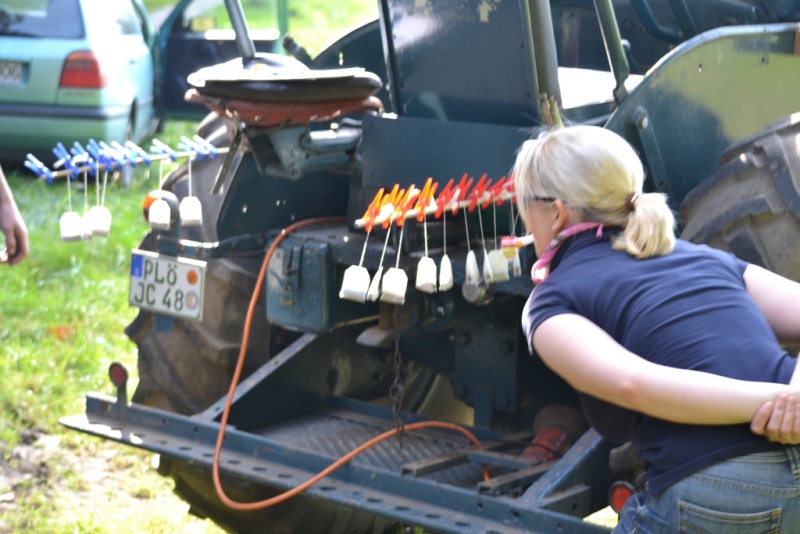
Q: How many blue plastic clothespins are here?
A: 10